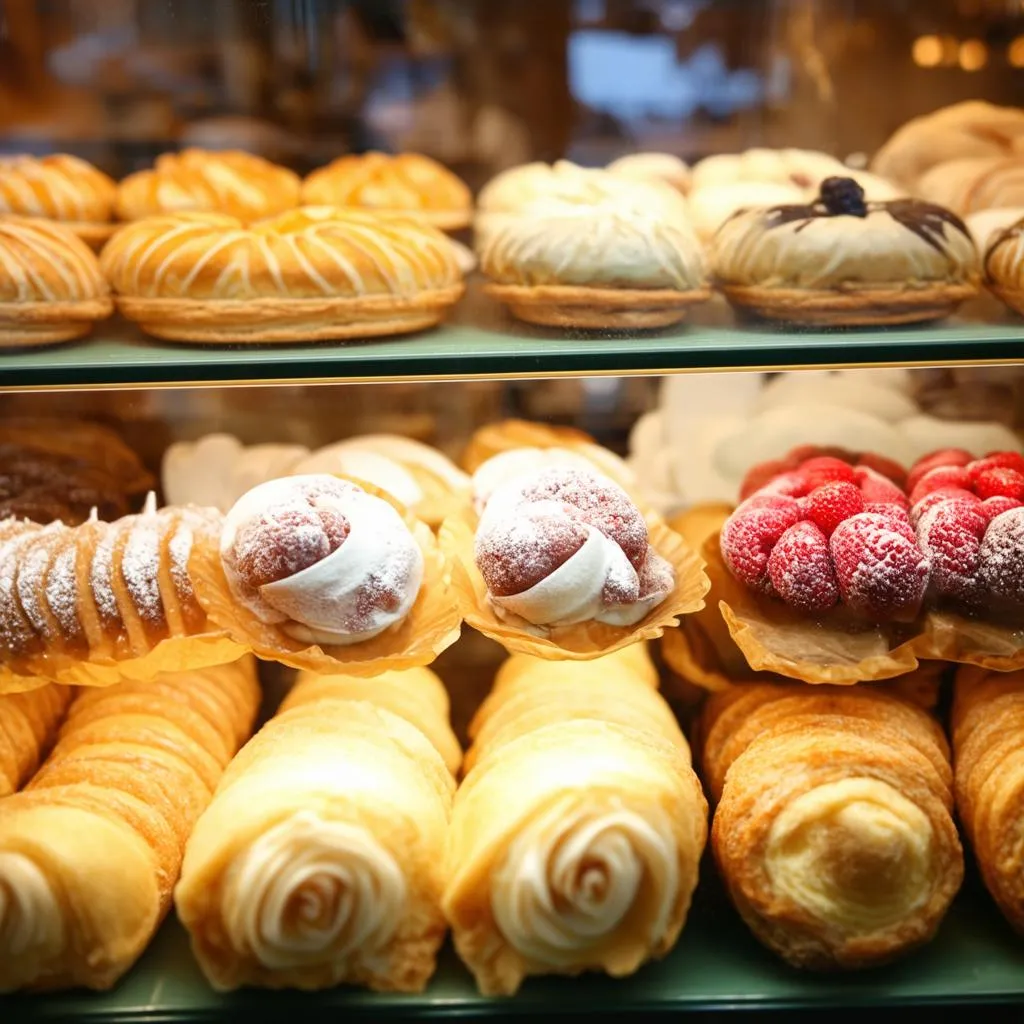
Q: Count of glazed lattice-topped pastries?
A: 5